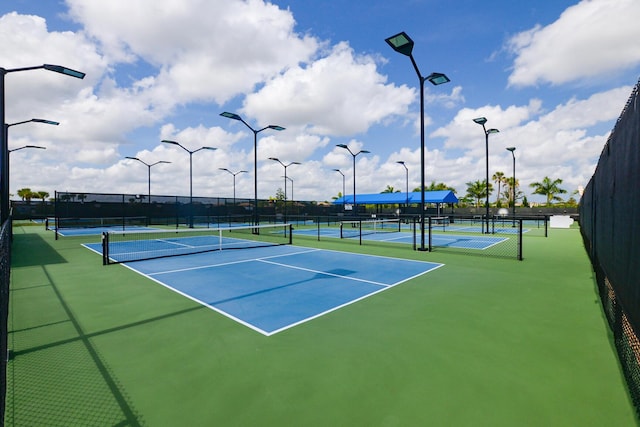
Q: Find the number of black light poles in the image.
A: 15